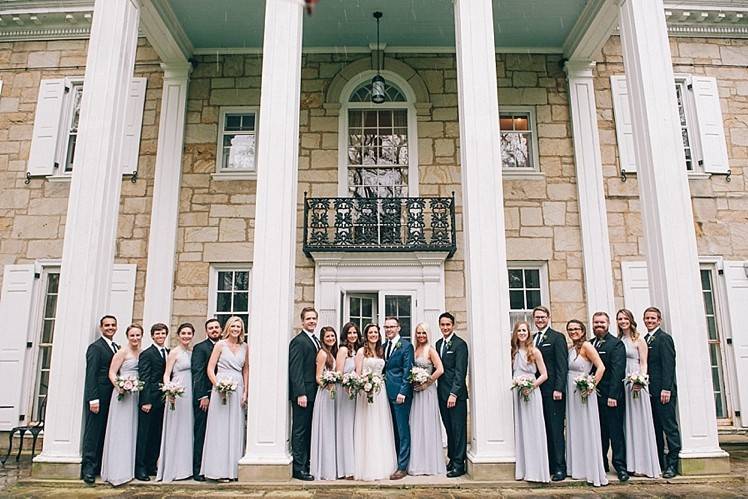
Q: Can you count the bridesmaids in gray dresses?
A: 9